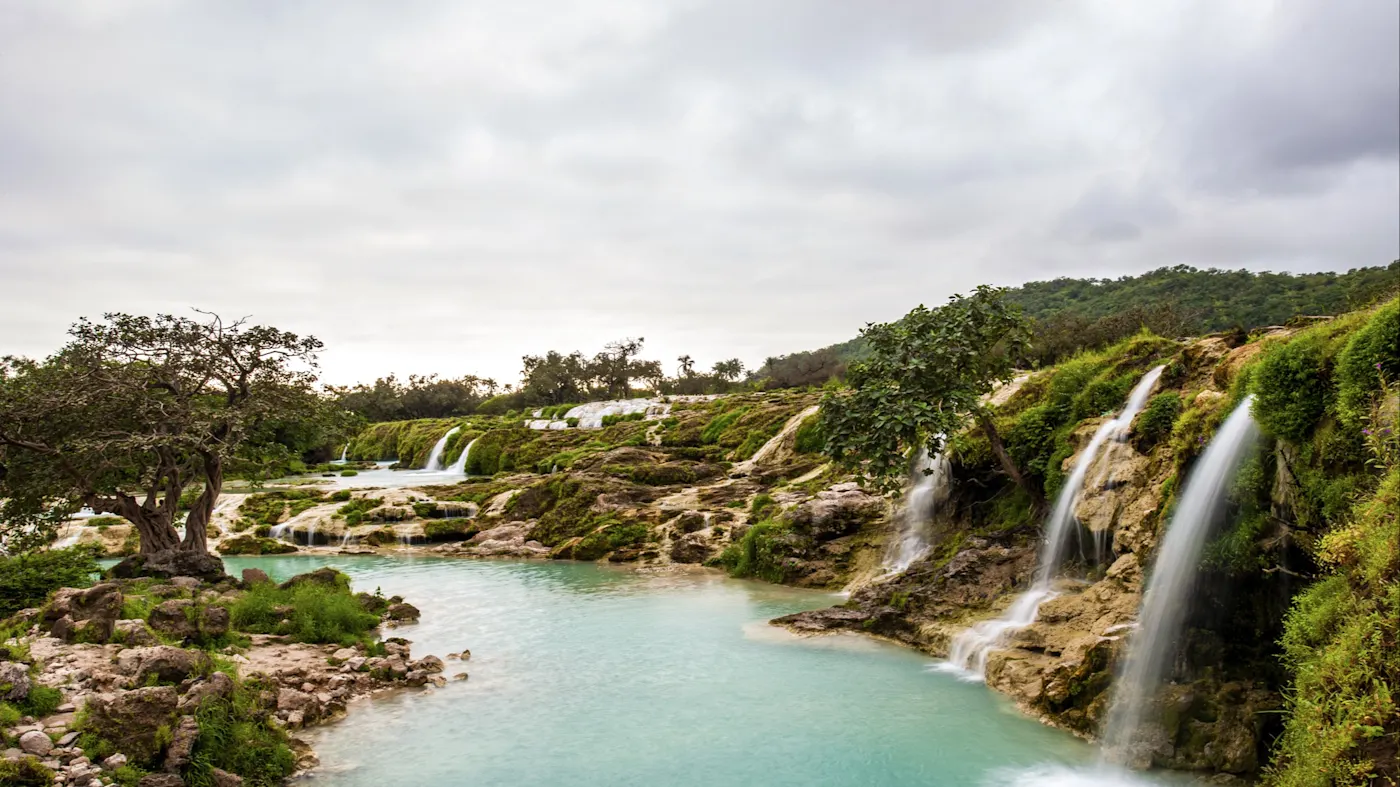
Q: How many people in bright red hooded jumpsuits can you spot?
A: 0